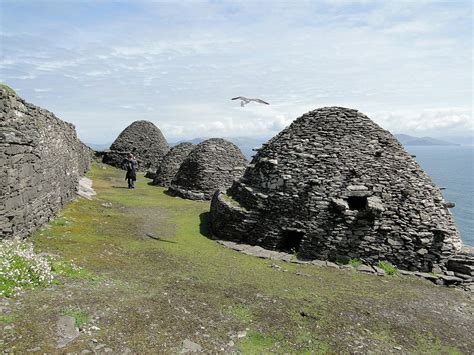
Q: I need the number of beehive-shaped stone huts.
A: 4